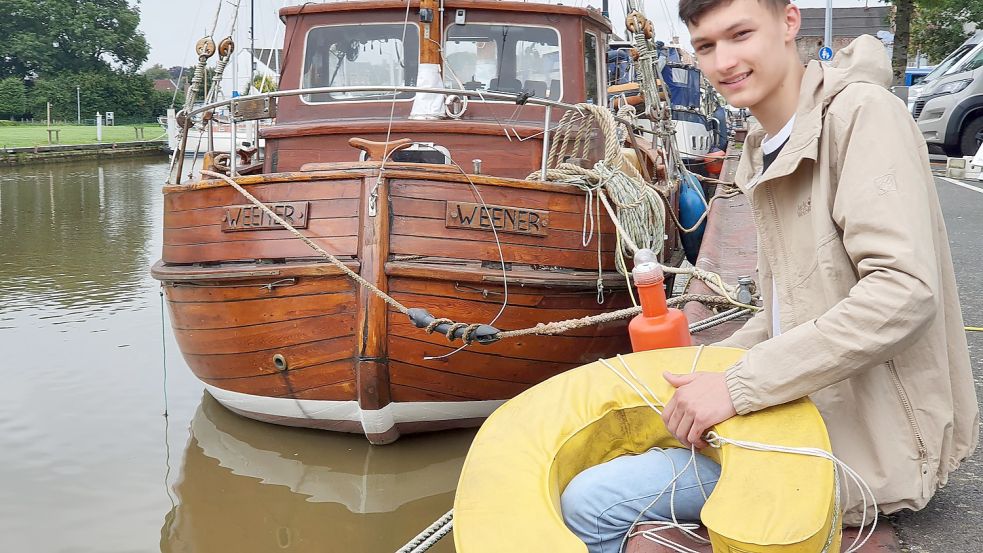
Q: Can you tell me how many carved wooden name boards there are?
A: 2